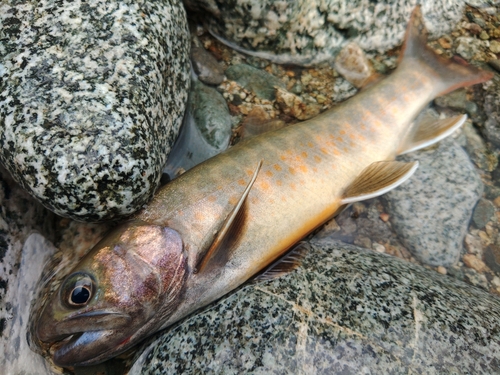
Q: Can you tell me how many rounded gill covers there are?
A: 1